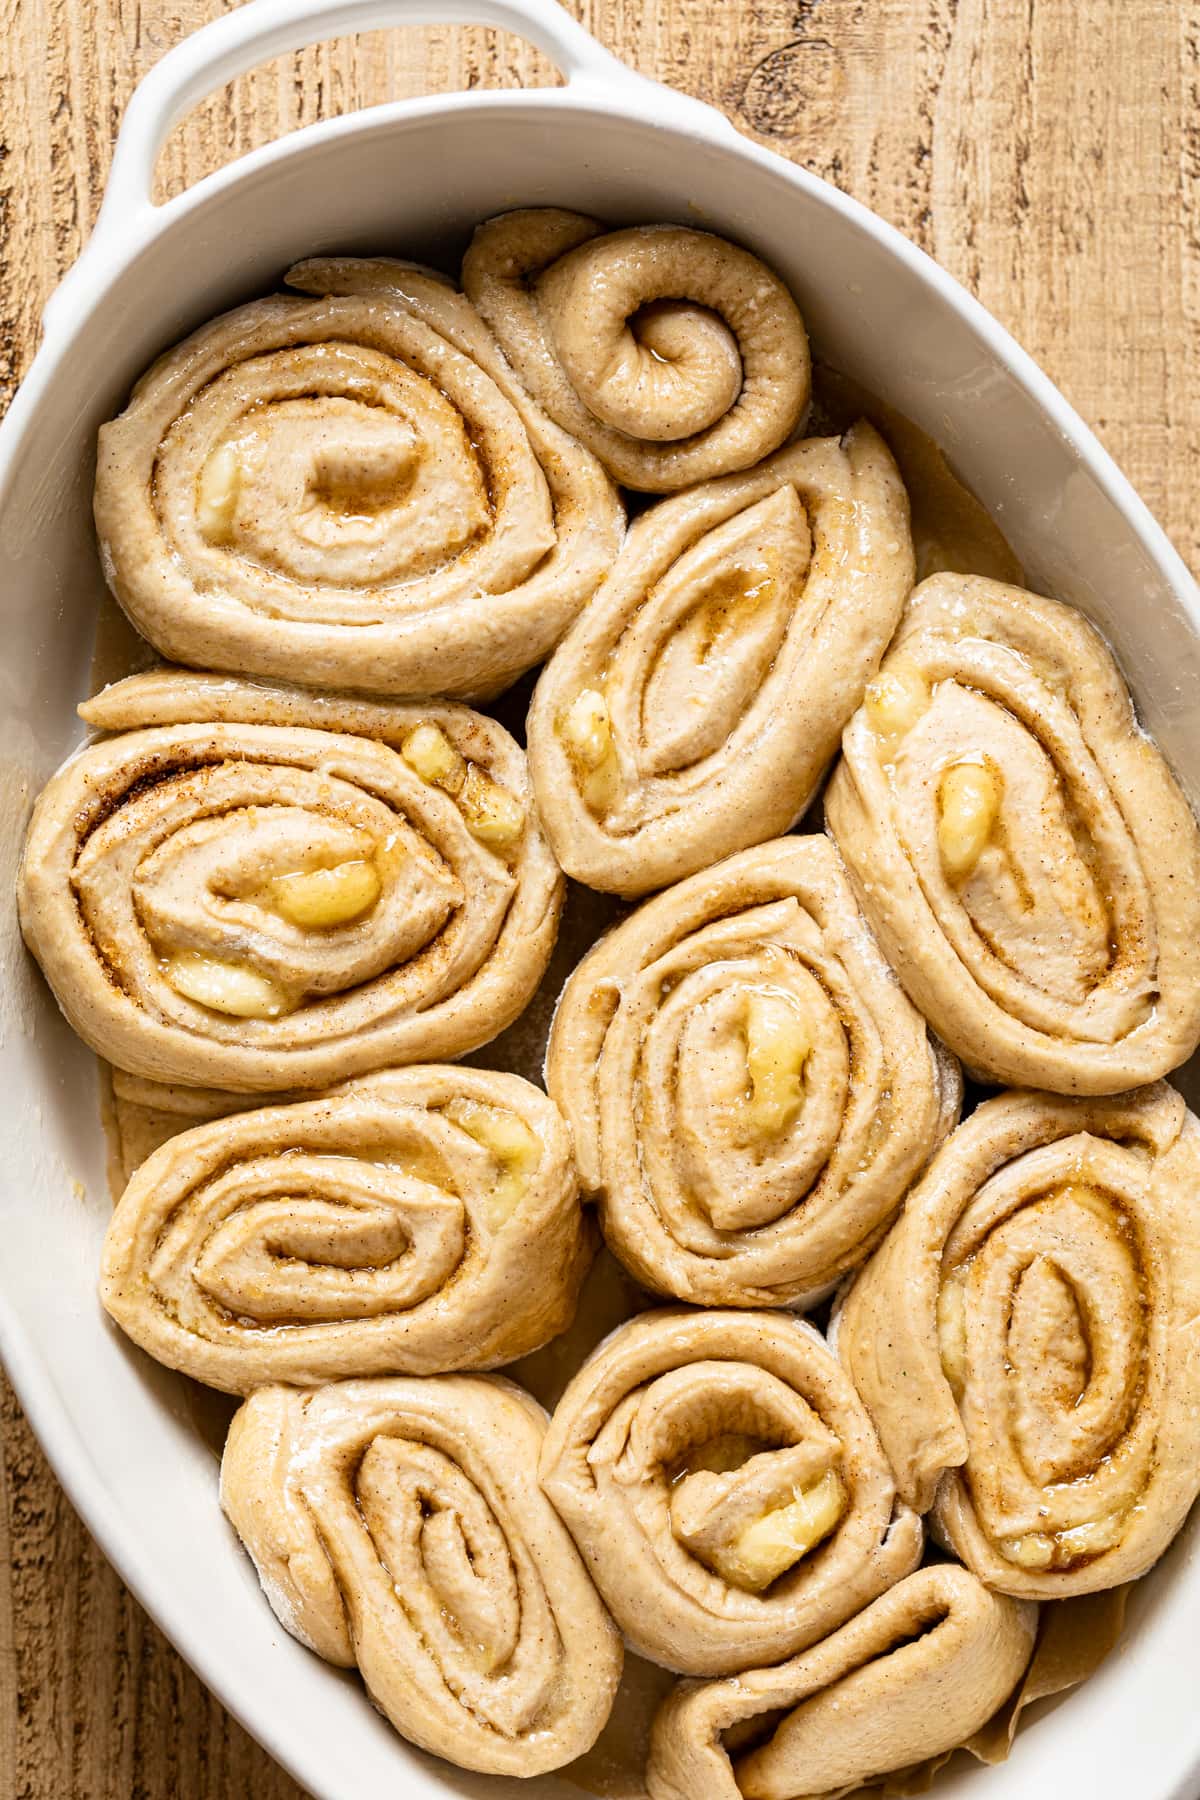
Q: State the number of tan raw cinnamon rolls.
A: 11